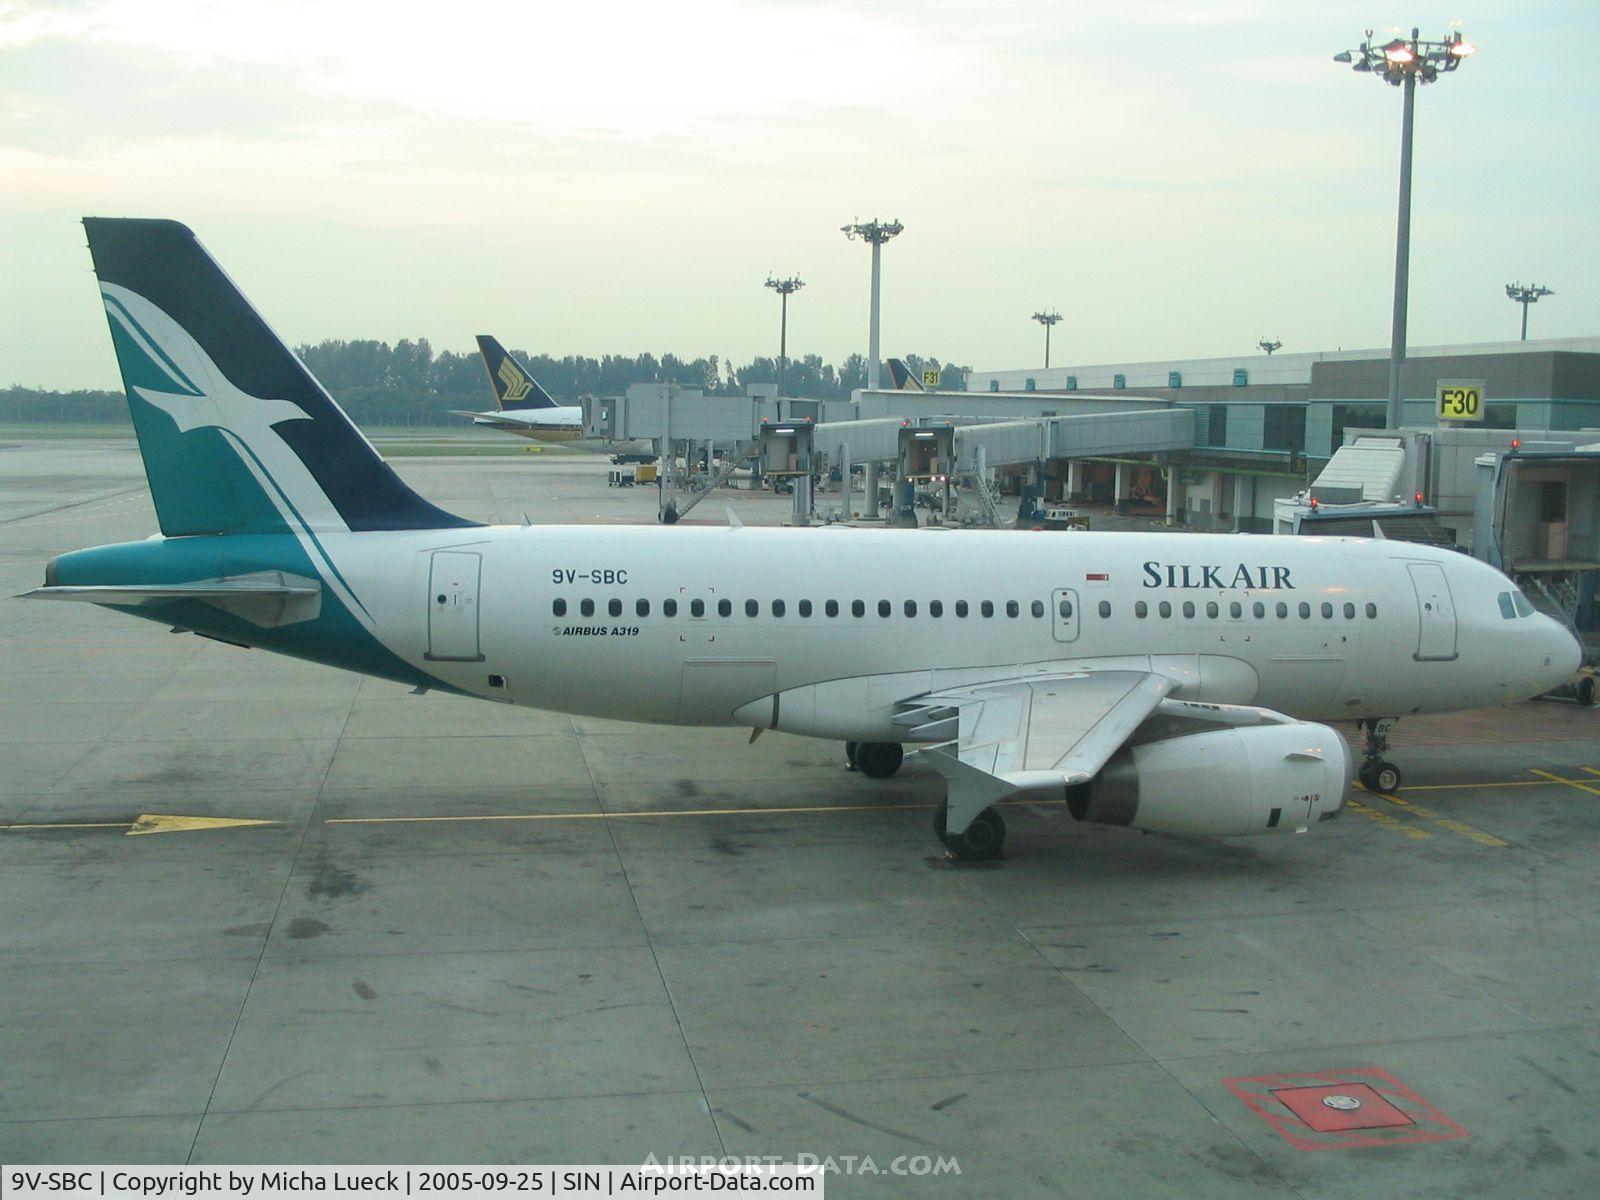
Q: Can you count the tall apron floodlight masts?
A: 6